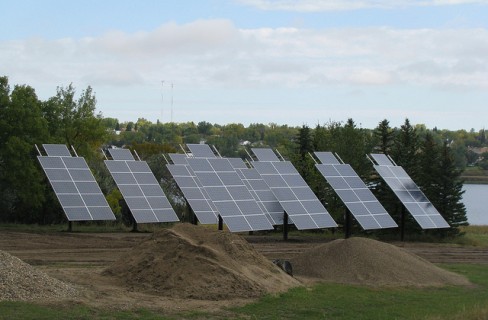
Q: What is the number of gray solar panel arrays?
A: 8